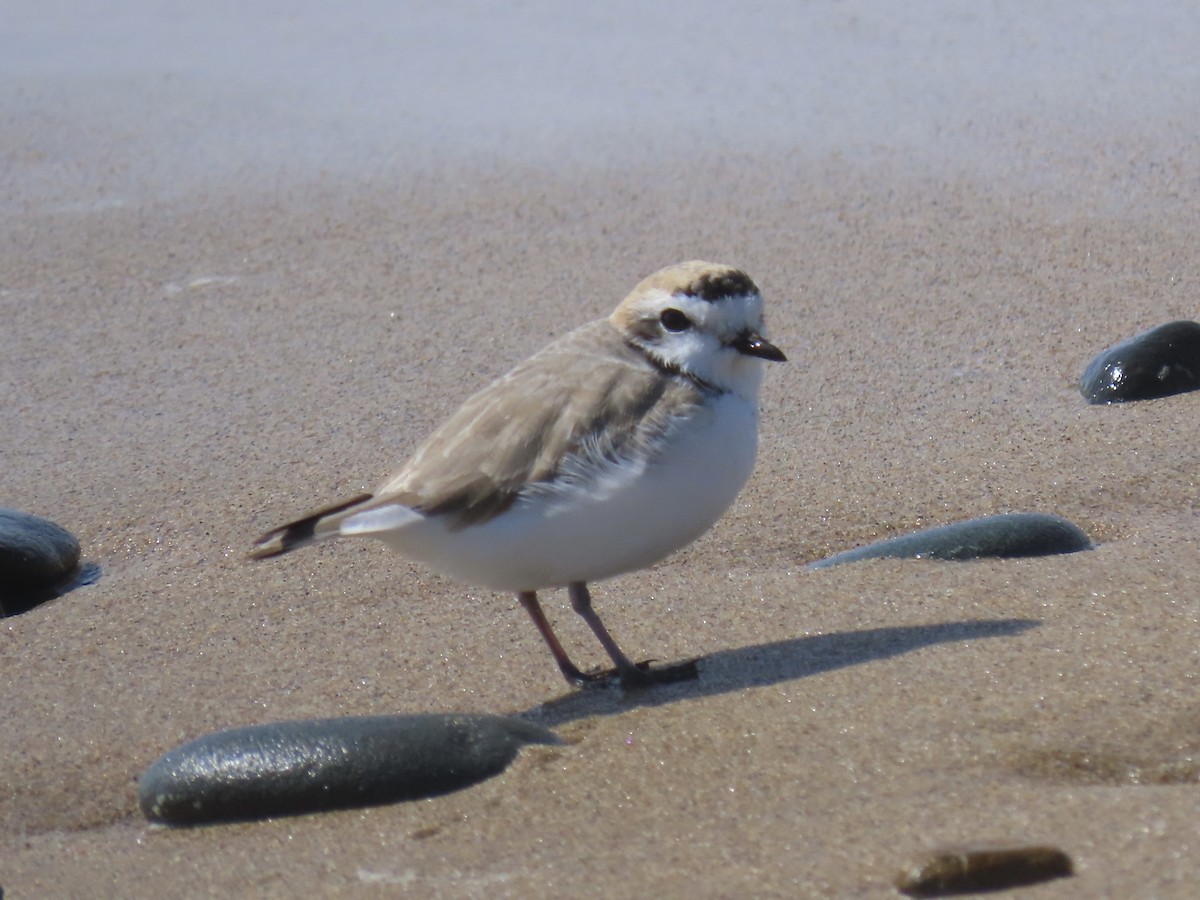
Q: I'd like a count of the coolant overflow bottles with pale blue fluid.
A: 0